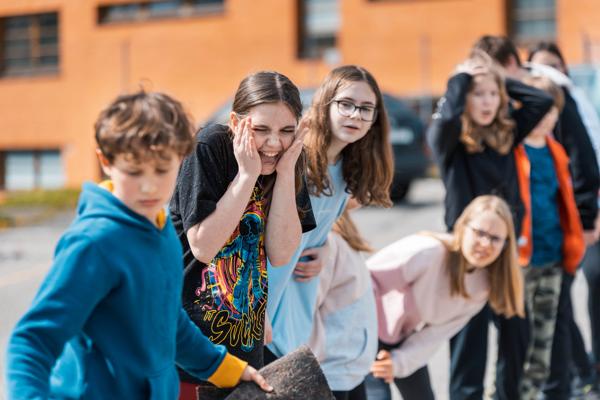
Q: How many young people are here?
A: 9